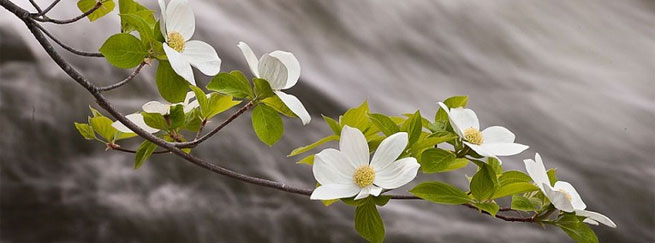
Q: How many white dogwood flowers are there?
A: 6